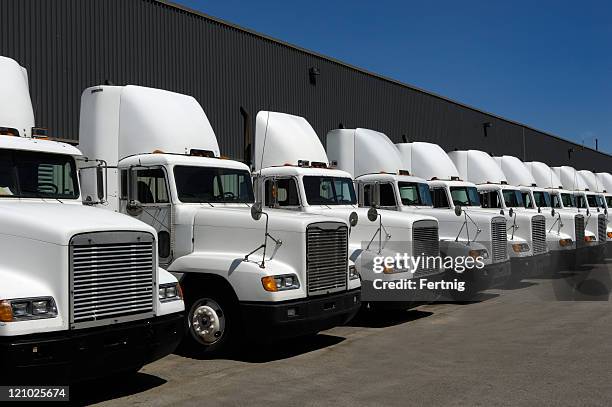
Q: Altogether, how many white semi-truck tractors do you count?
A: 11